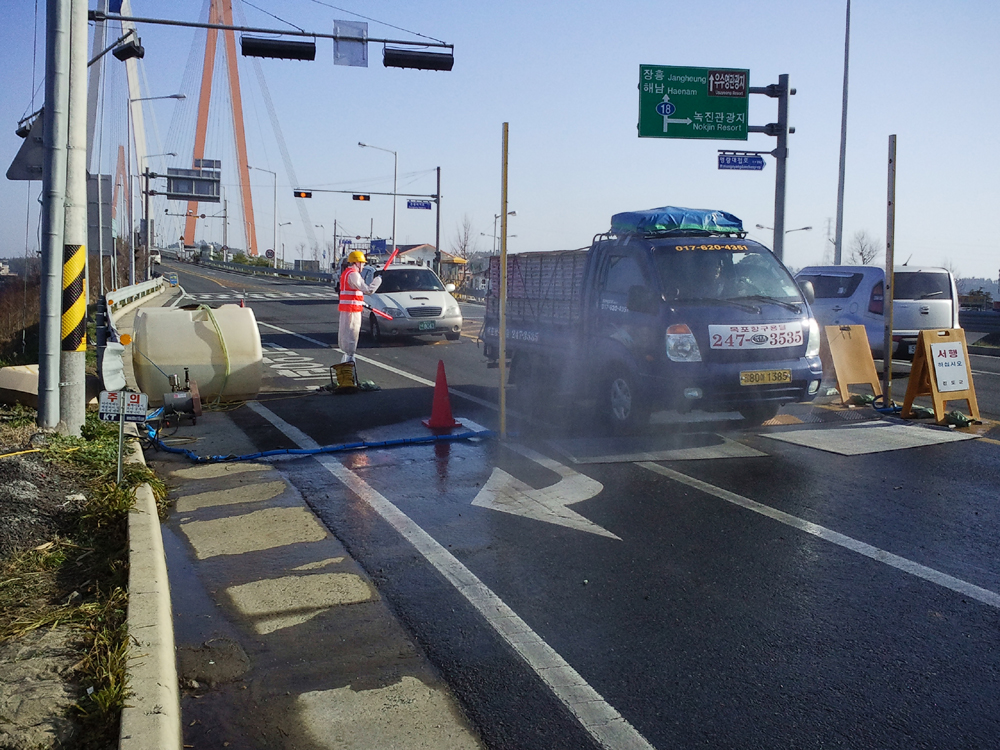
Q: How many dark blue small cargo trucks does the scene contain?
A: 1